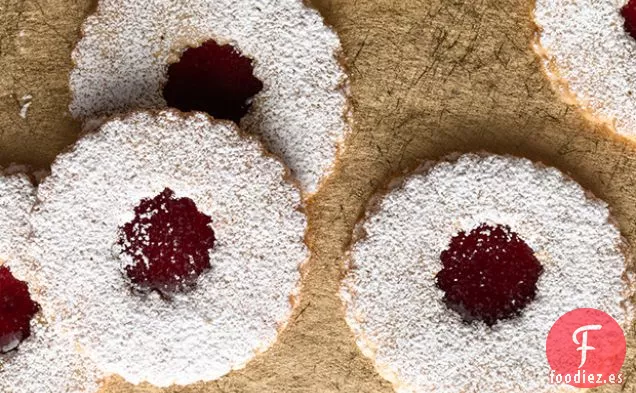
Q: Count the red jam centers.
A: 5